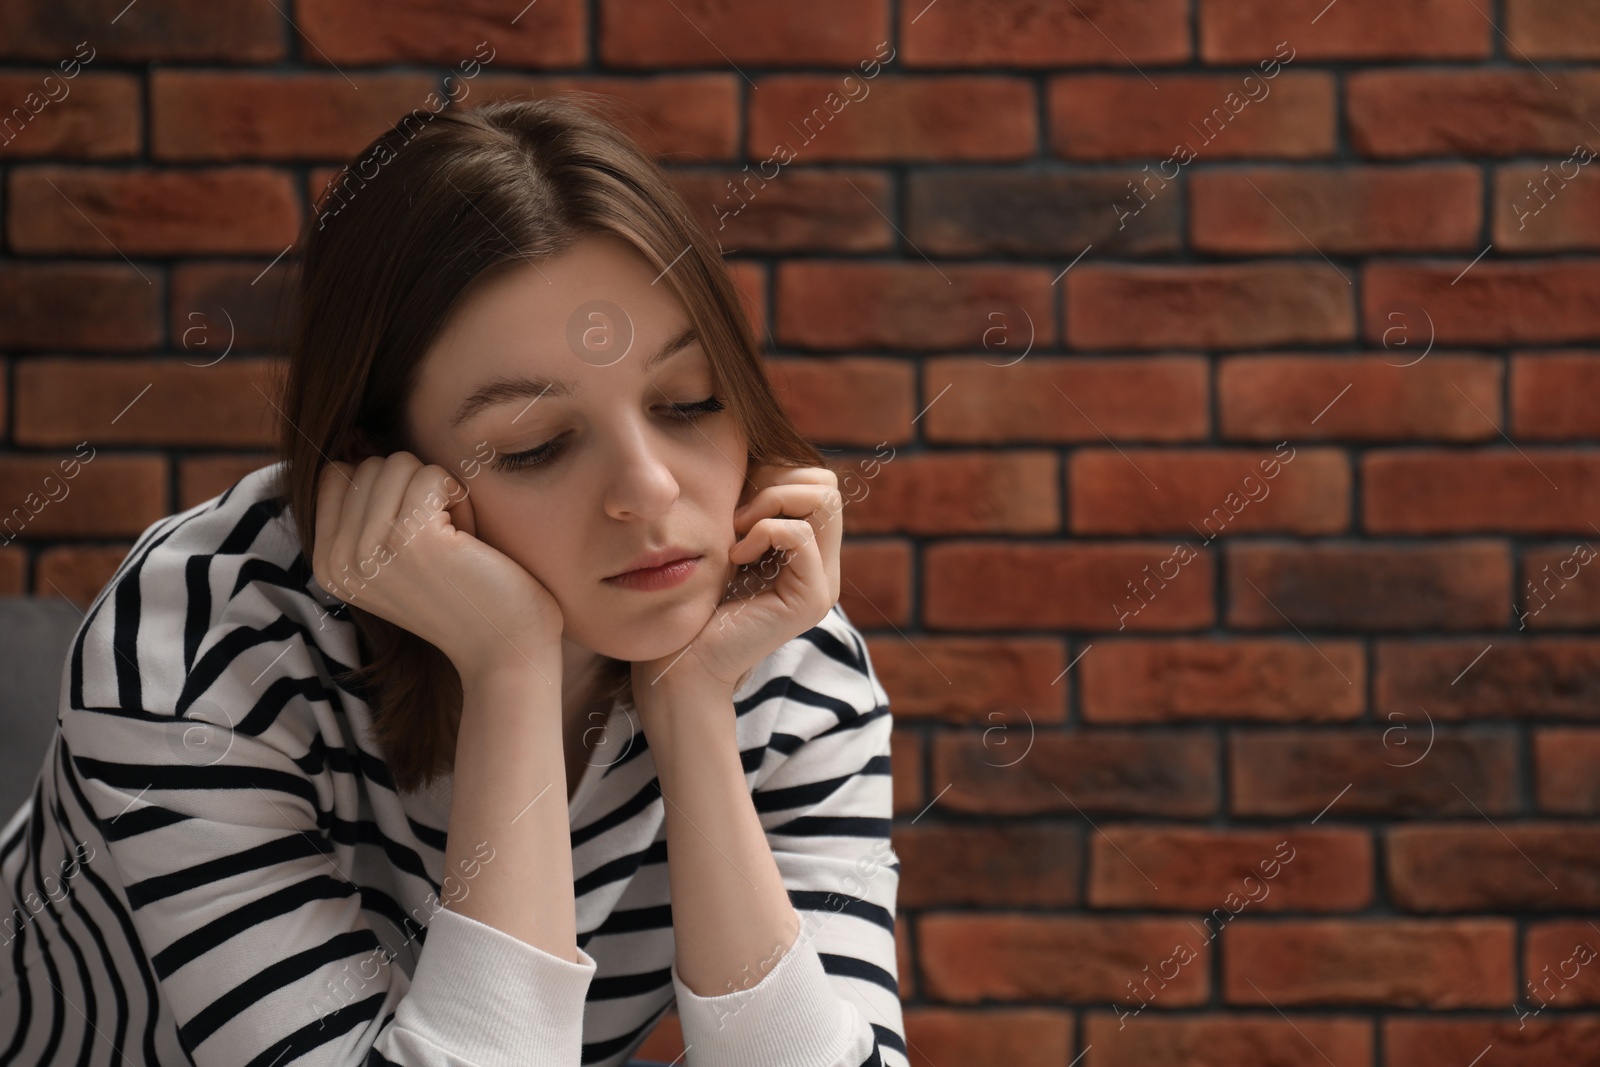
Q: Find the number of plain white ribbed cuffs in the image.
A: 2